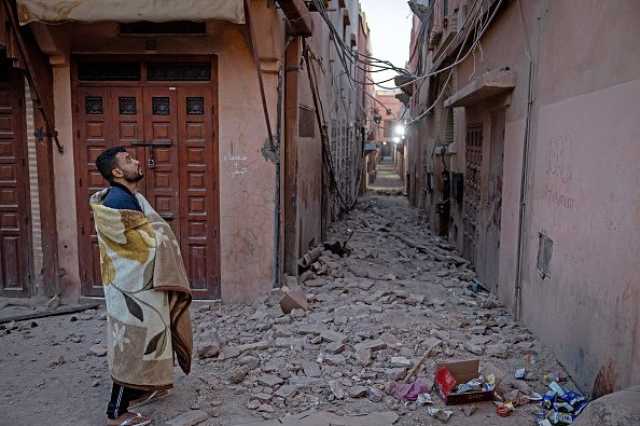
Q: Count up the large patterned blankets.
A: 1